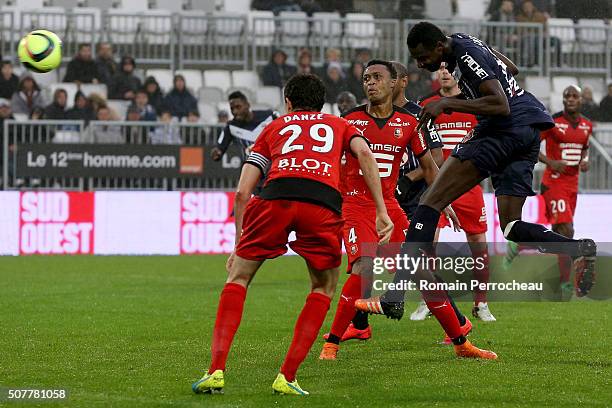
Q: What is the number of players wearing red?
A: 4